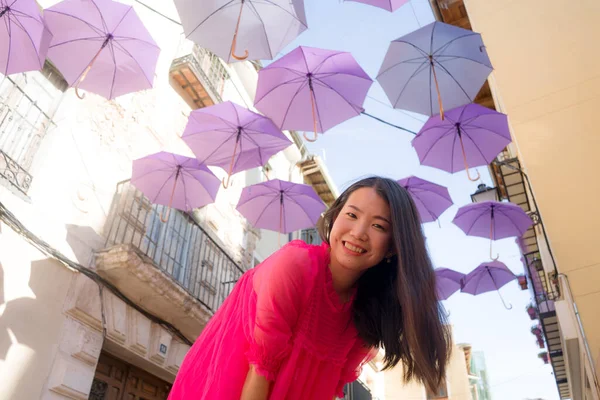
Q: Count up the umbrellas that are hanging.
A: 14